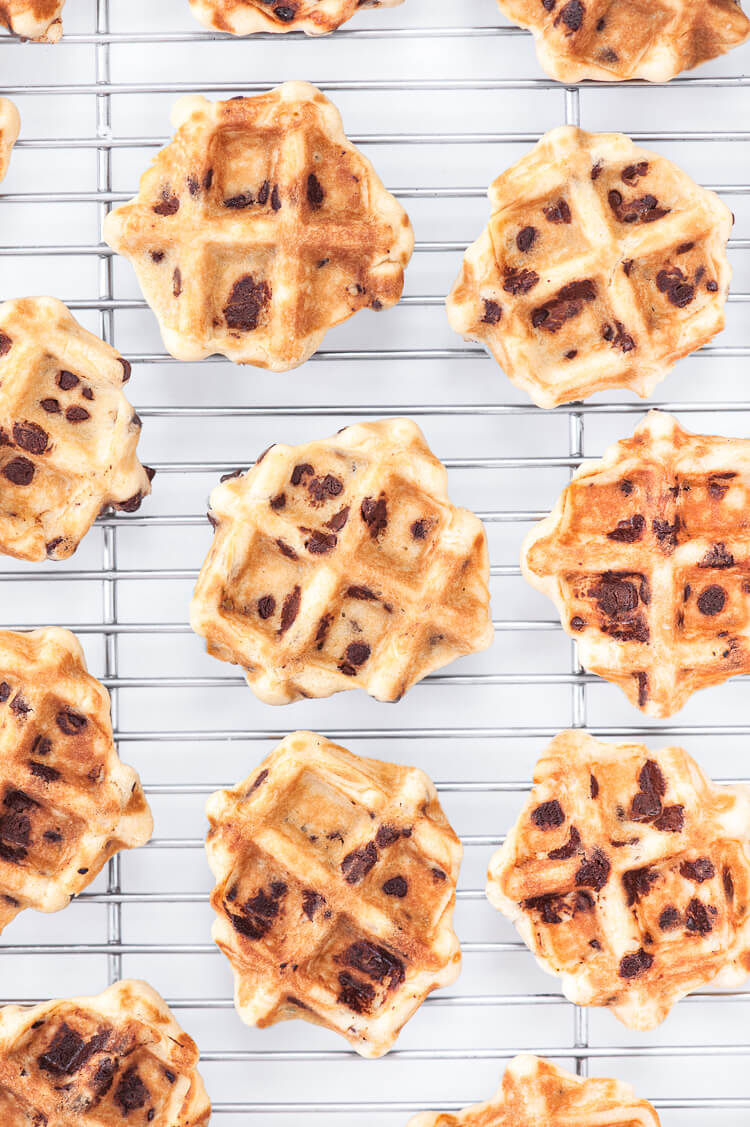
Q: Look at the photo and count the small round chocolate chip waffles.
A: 14